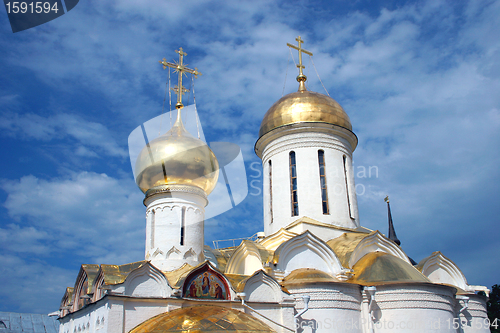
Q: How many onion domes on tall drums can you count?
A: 2